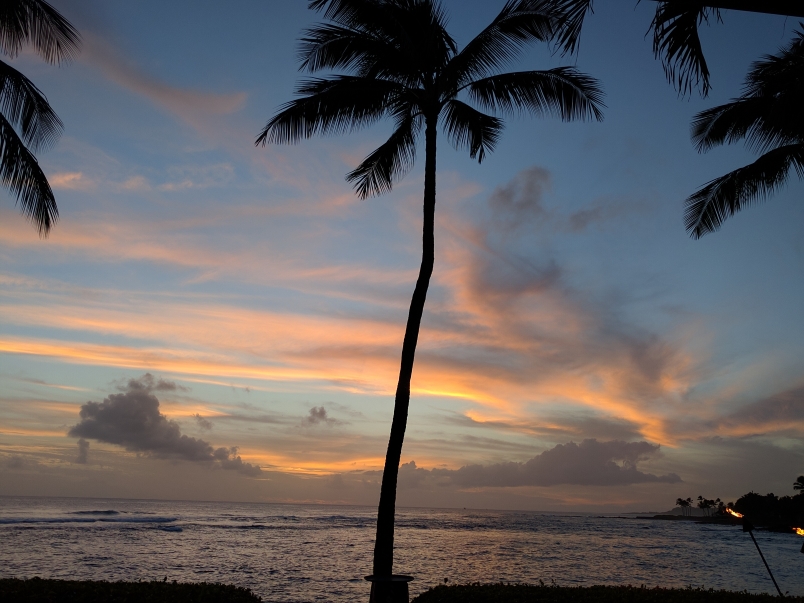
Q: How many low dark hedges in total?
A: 2